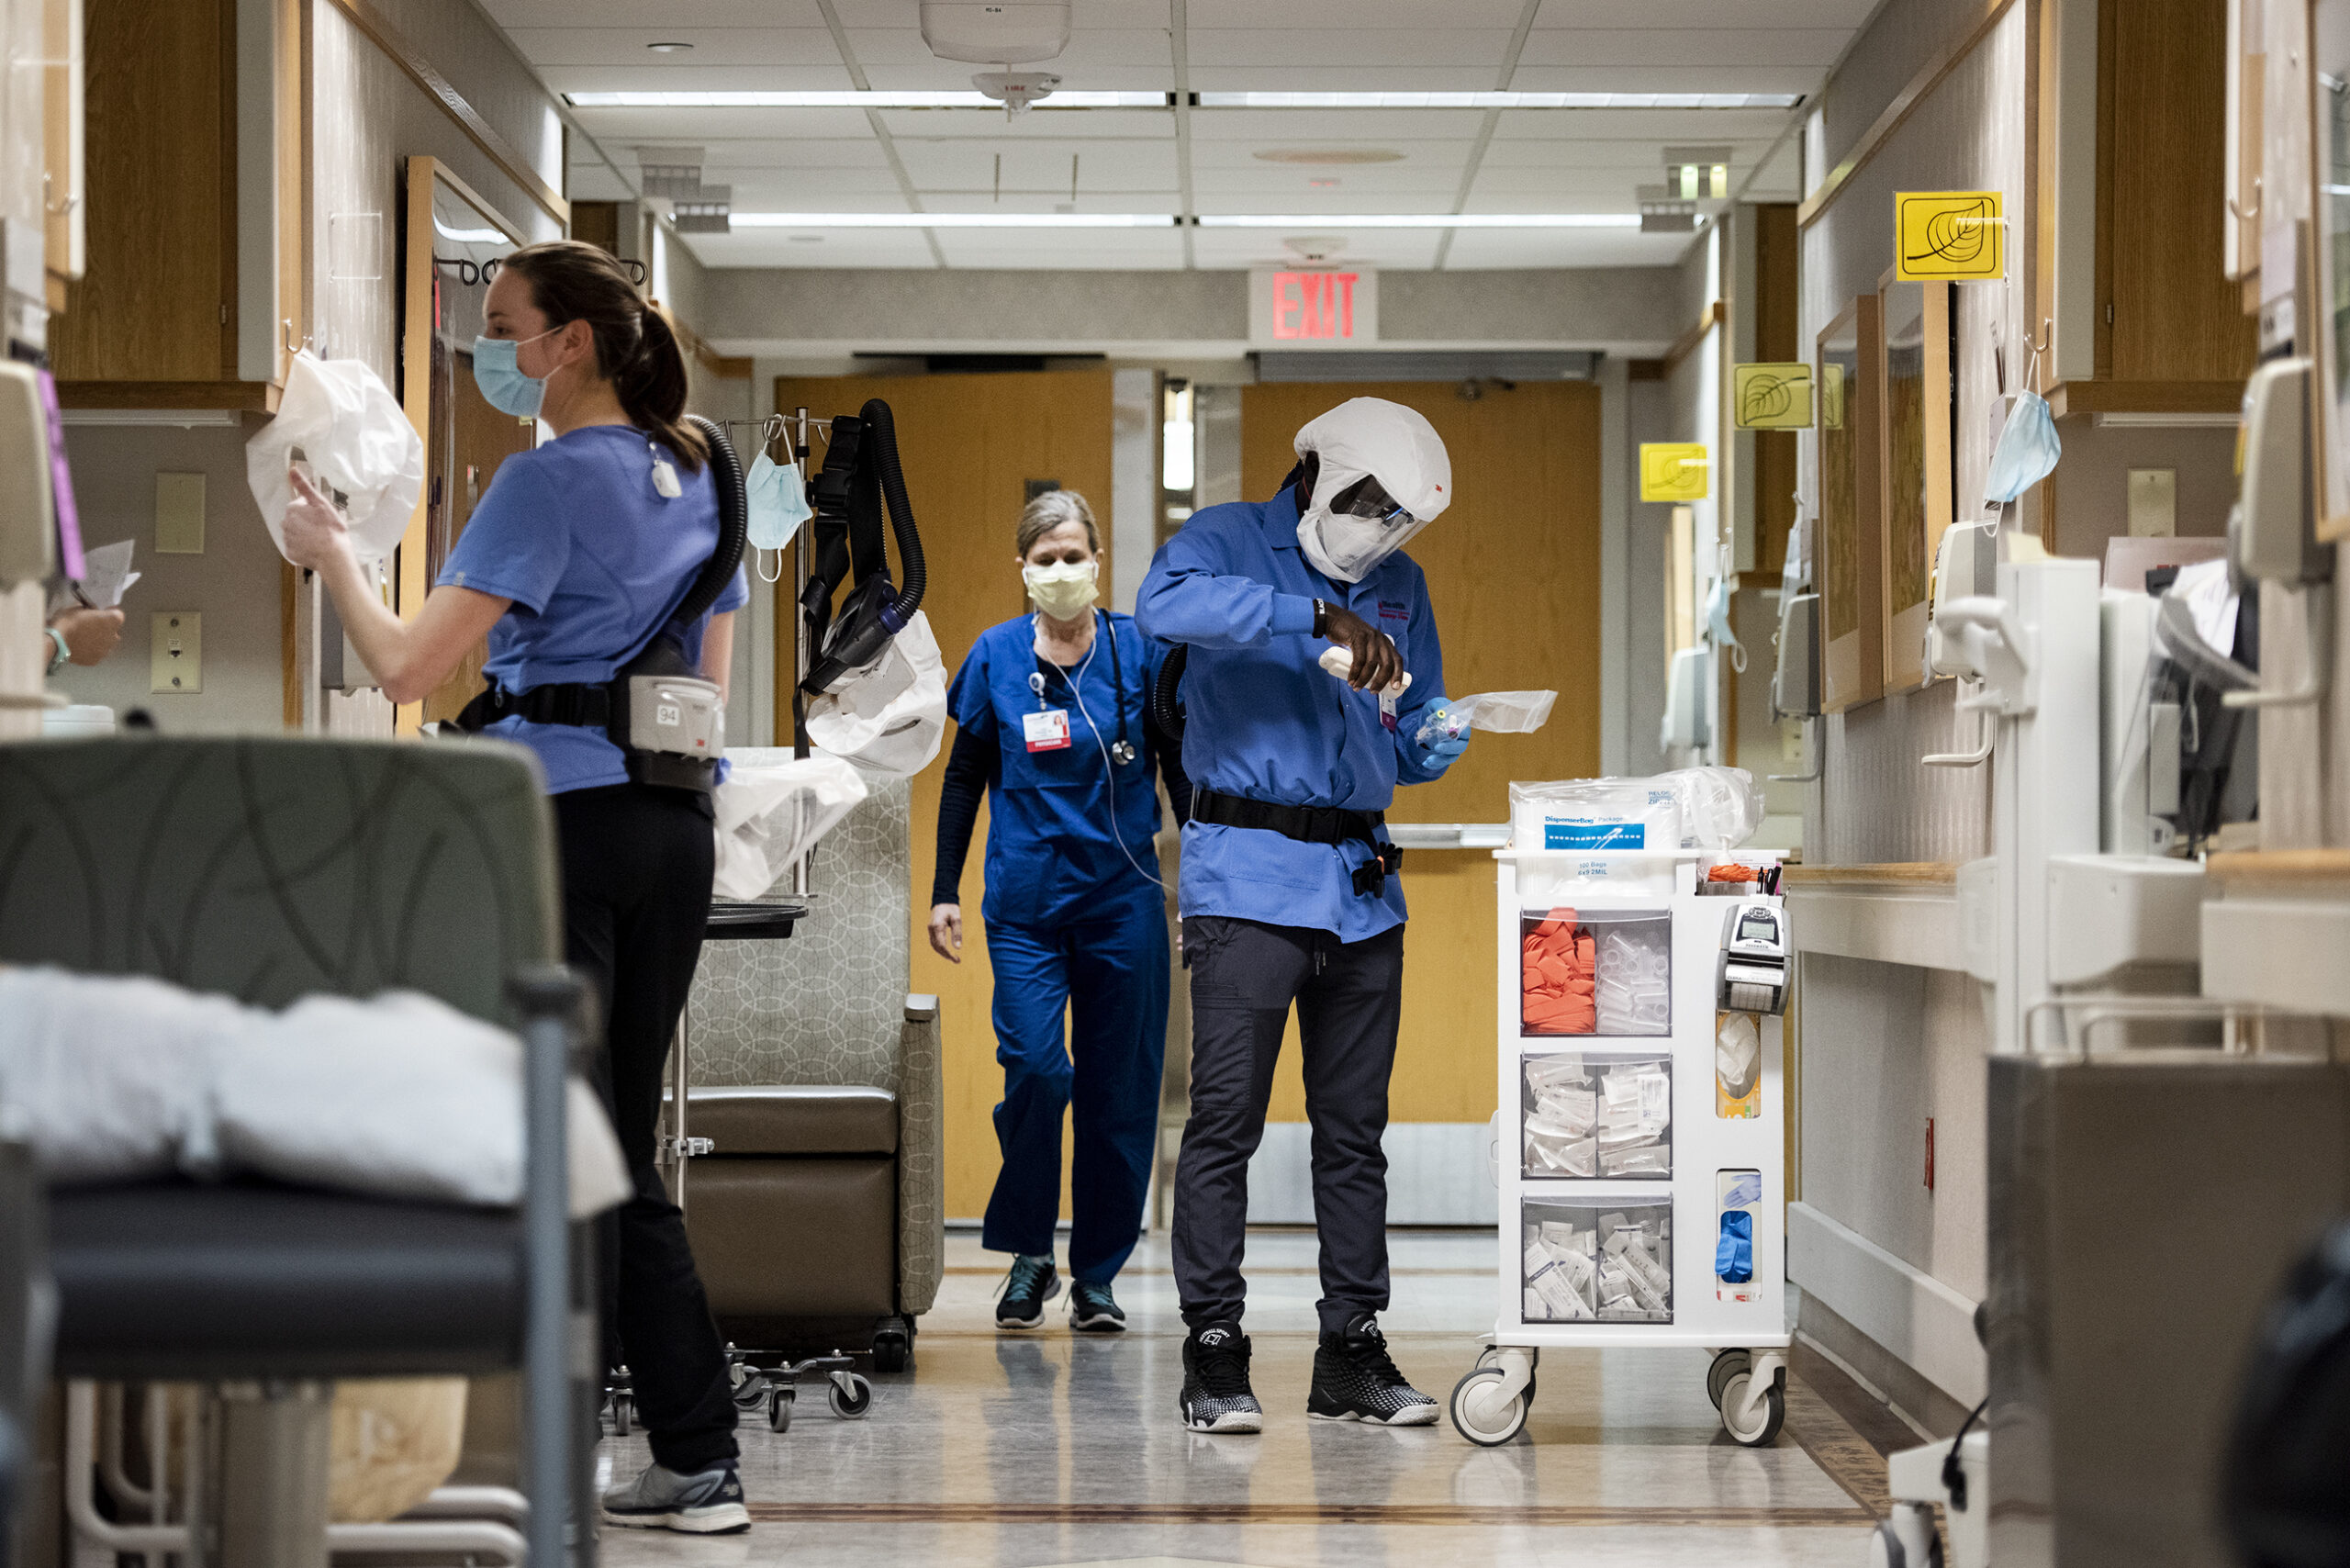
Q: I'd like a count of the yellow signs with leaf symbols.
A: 3